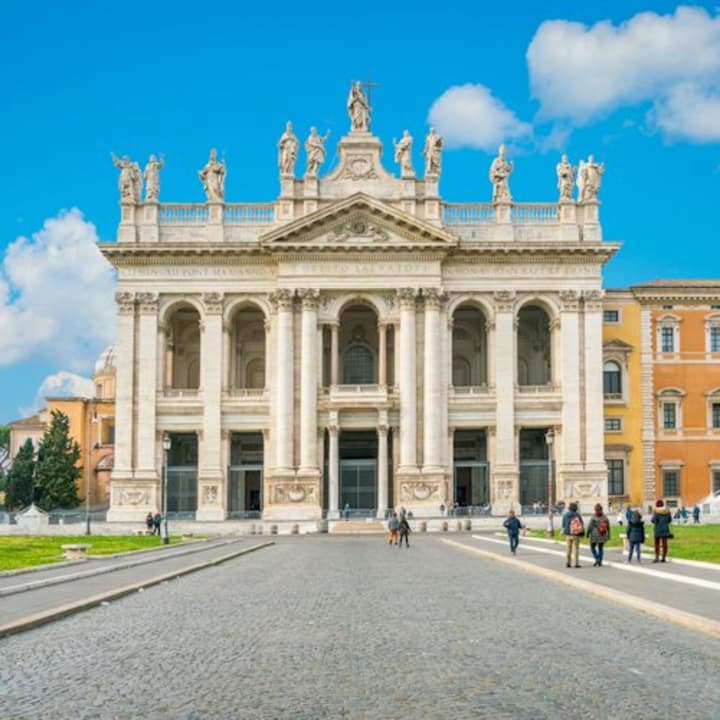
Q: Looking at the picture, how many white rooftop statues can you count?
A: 11